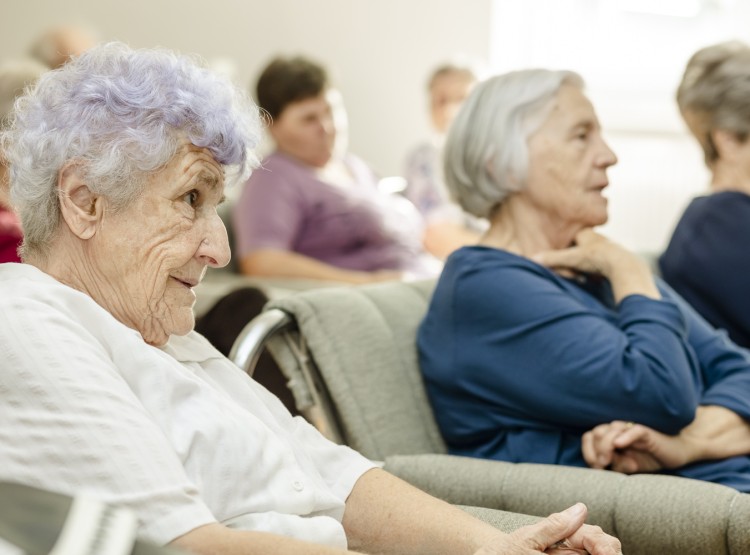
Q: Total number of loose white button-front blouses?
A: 1